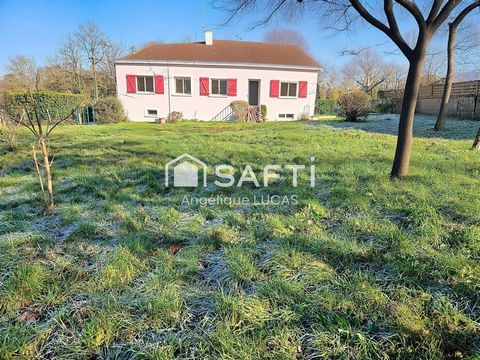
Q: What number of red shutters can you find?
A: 6